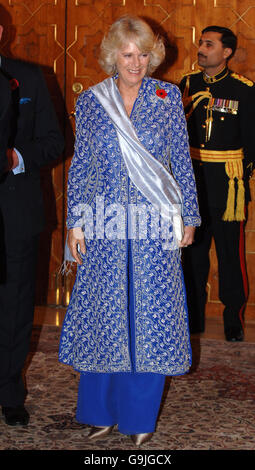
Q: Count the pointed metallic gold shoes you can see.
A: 2